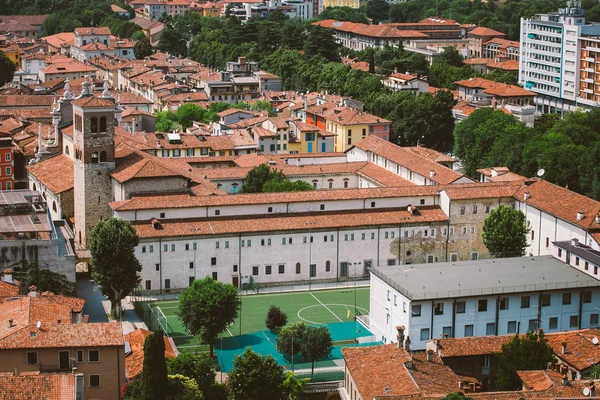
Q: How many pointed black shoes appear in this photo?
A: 0